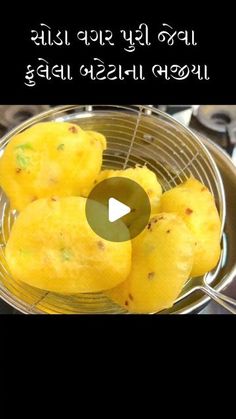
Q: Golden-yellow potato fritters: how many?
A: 5